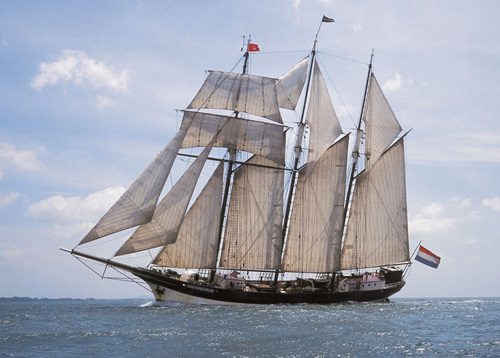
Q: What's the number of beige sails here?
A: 11